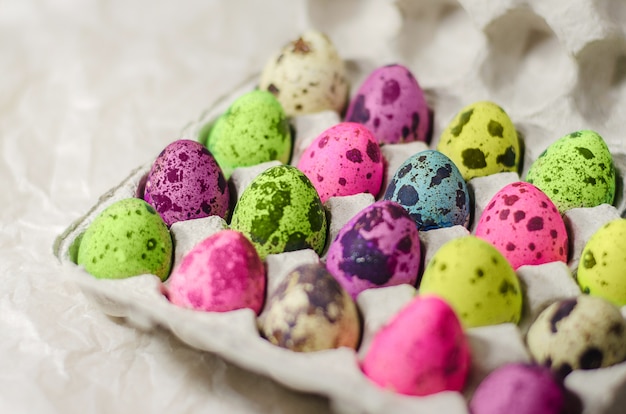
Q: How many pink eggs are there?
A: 4